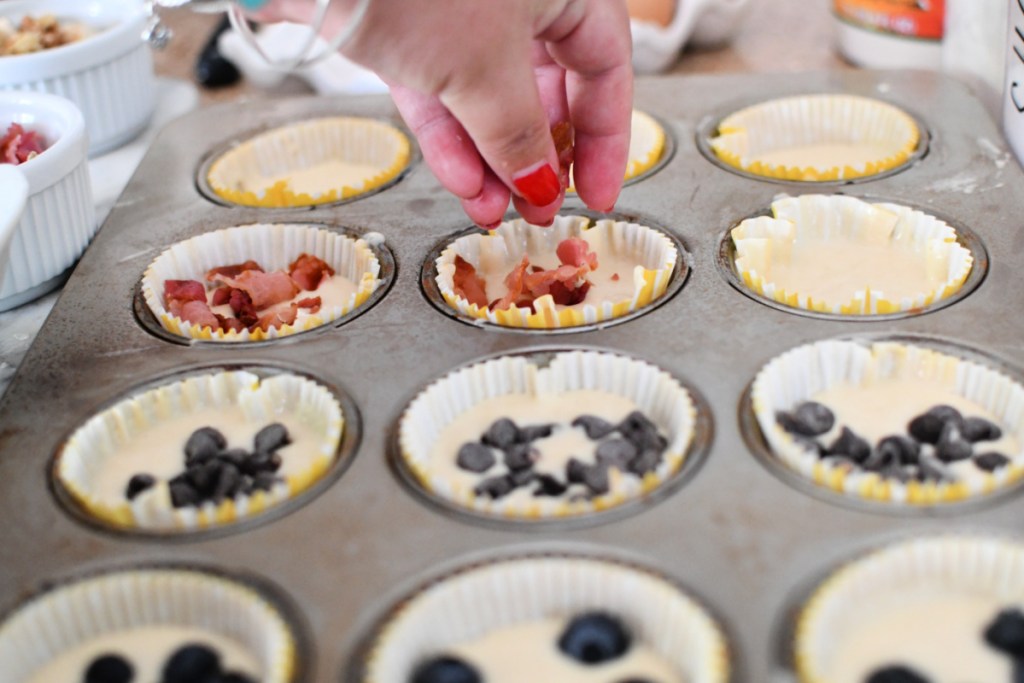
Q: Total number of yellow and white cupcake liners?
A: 12